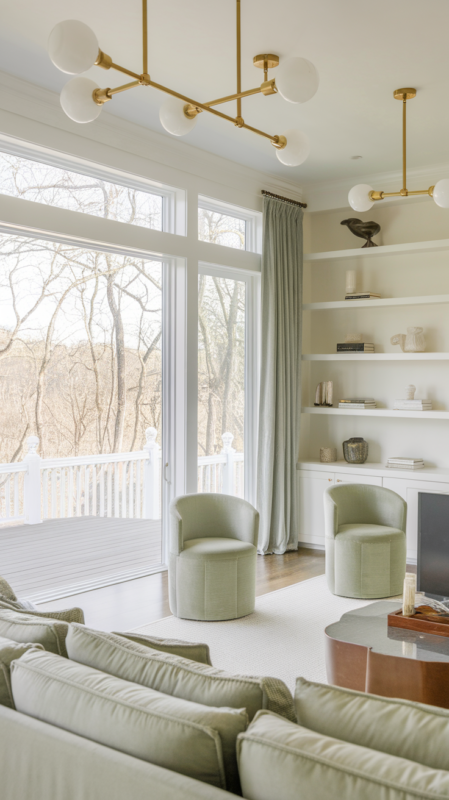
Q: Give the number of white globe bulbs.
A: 7